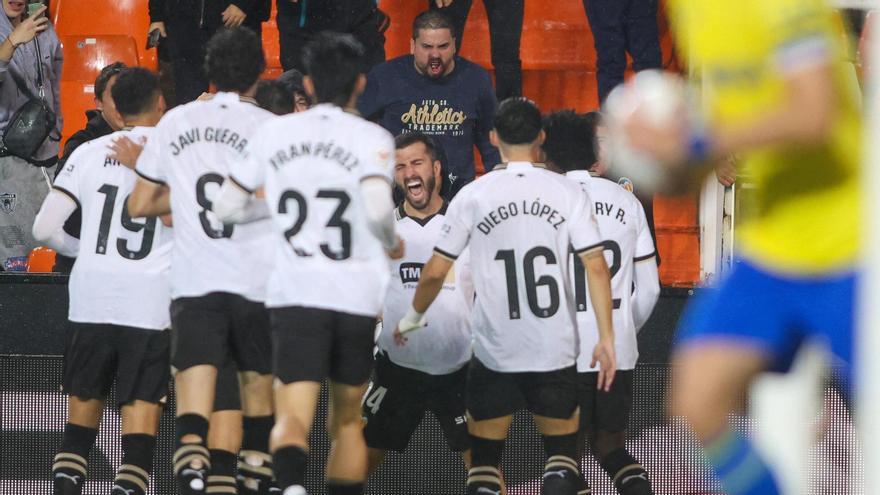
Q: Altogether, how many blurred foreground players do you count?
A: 1